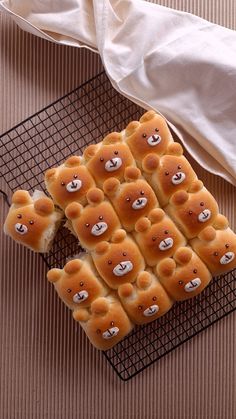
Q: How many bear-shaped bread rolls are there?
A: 15